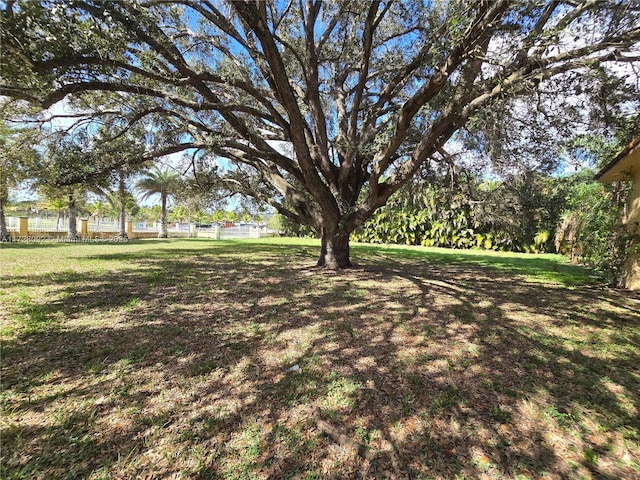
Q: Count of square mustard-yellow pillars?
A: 3